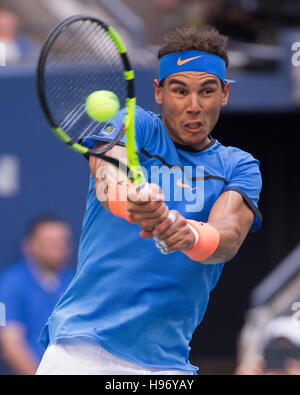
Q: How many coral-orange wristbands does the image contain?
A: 2